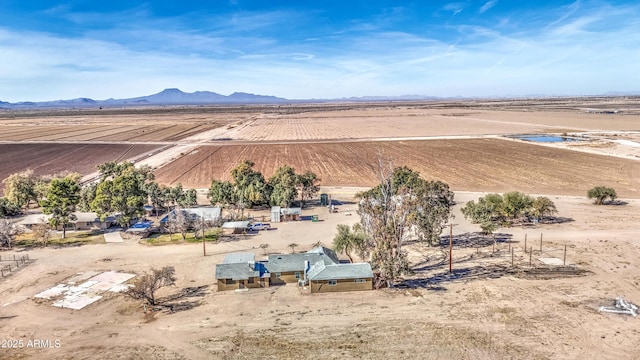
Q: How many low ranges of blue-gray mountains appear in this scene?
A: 1